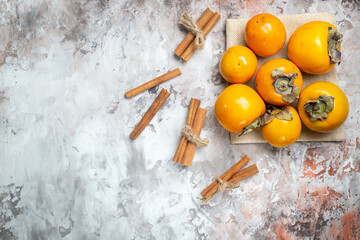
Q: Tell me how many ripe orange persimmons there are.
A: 7